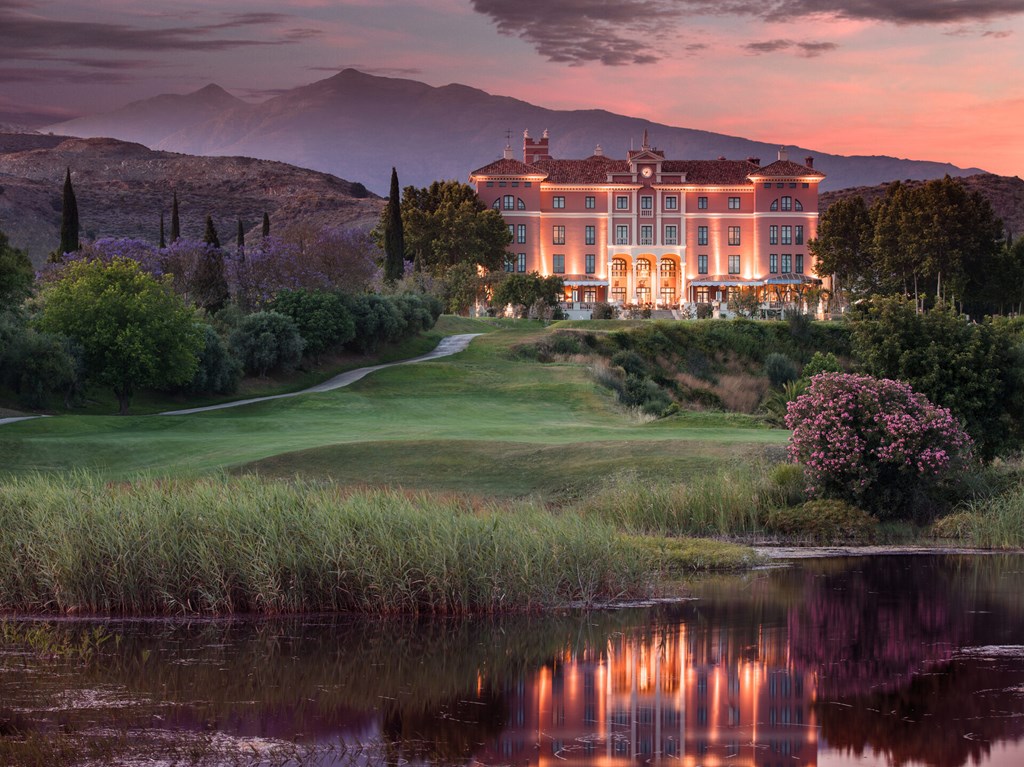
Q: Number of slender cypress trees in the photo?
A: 7